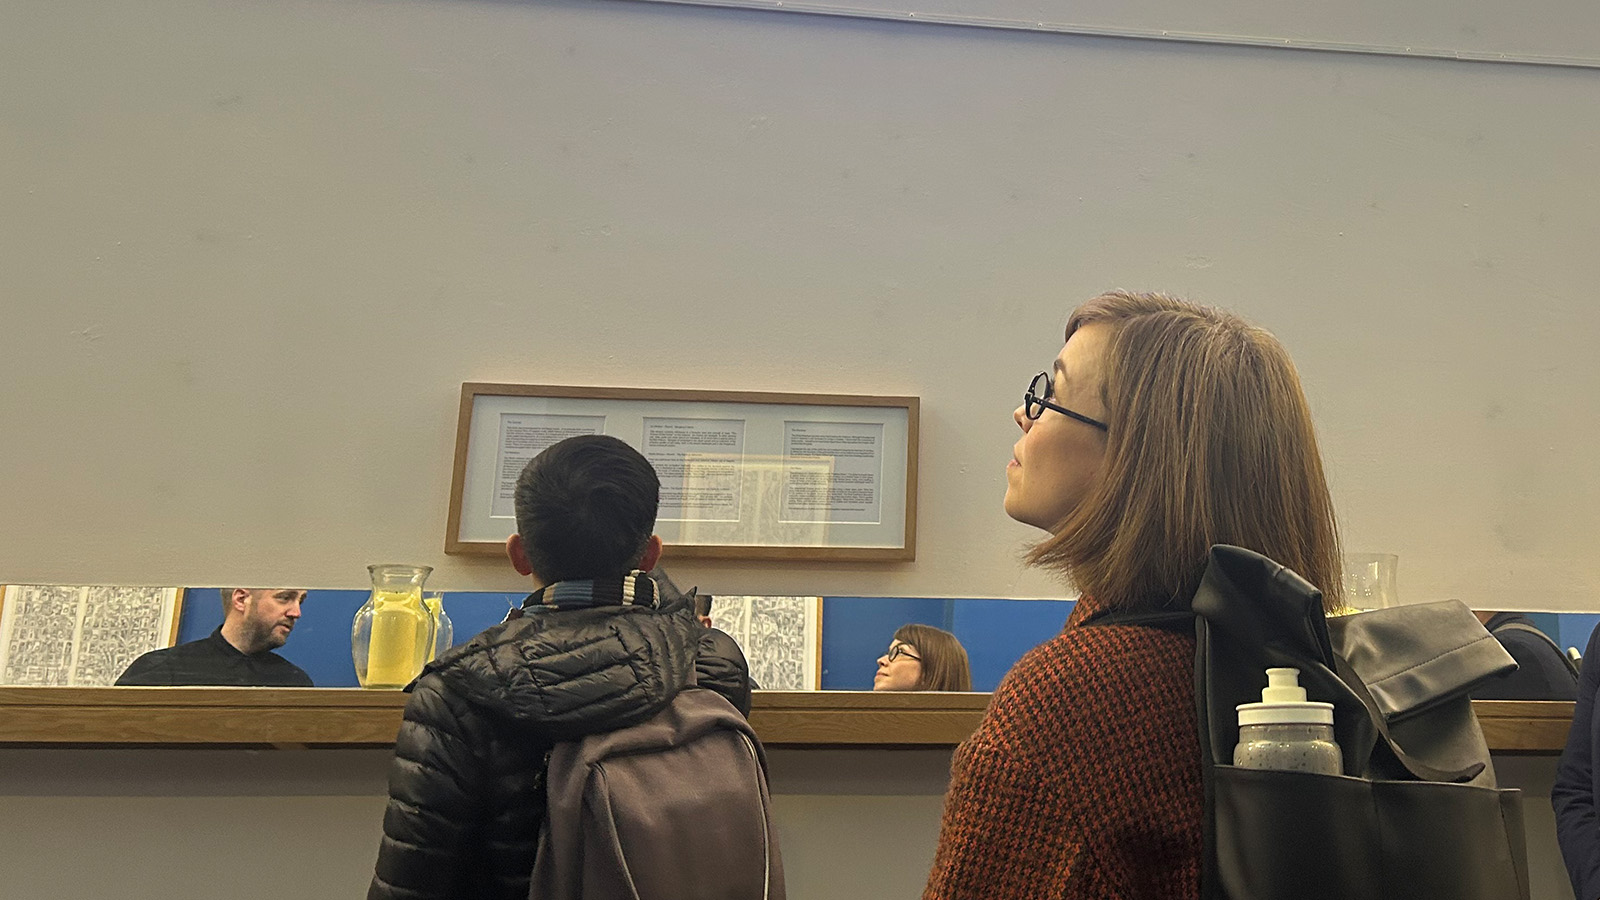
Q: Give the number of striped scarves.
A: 1